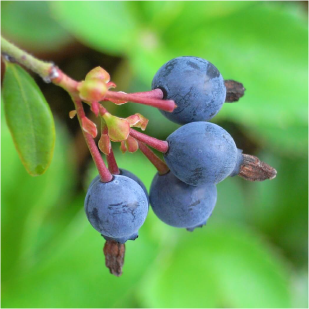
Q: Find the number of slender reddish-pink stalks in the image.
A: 6